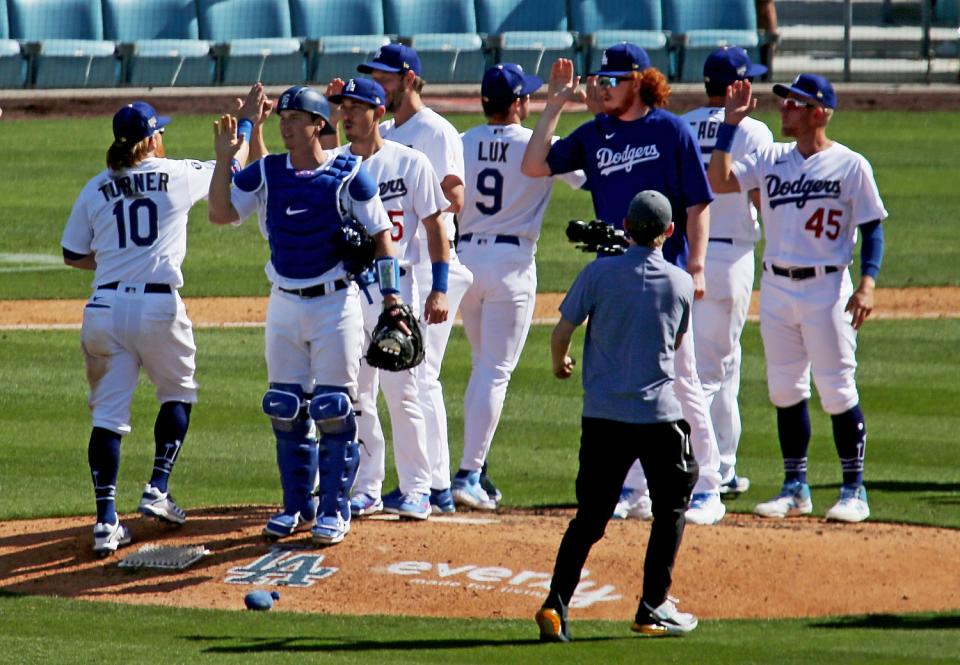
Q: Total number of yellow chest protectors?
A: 0